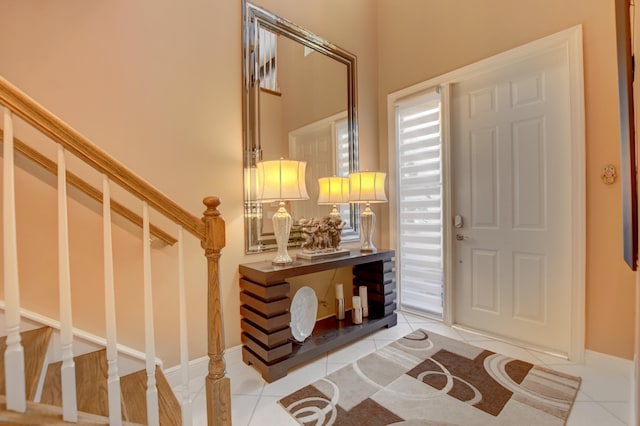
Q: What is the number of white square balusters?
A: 5